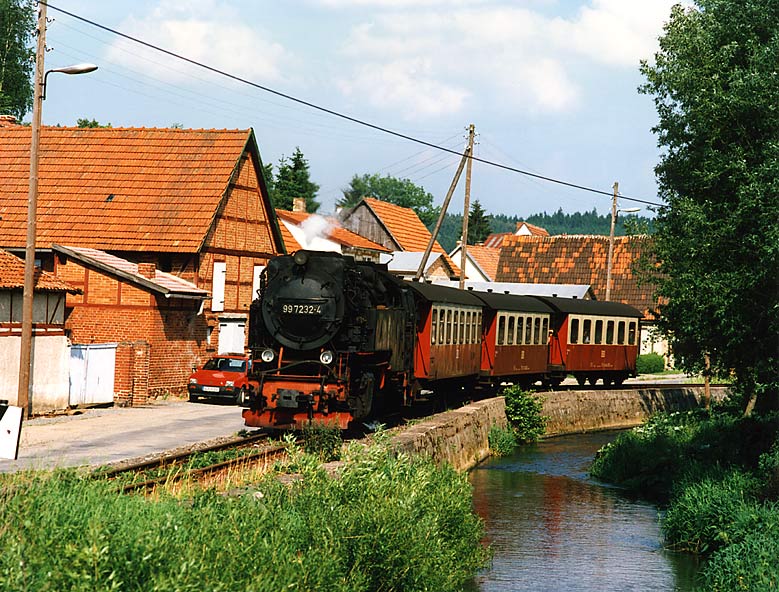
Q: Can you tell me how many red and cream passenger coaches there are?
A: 3